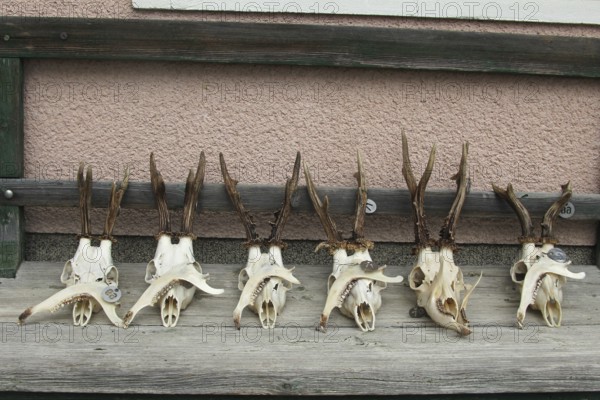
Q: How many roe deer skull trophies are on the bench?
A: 6